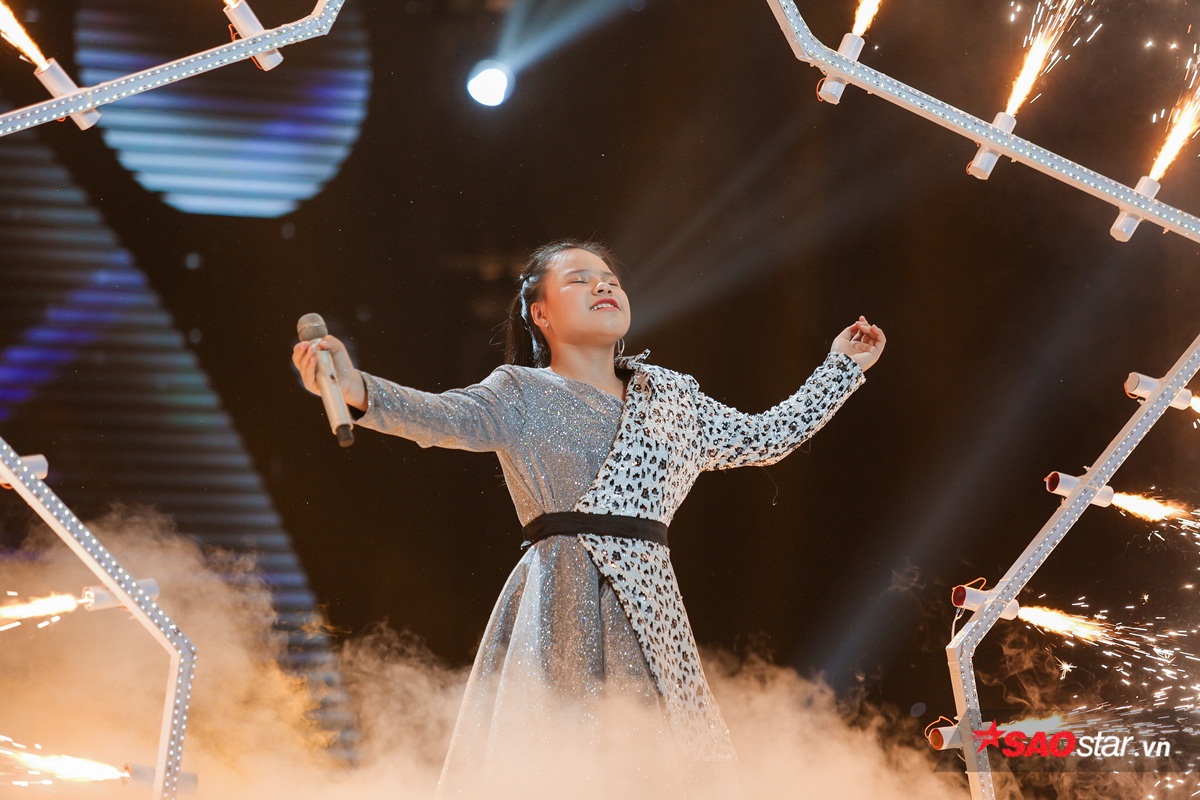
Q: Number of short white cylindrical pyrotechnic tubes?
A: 12